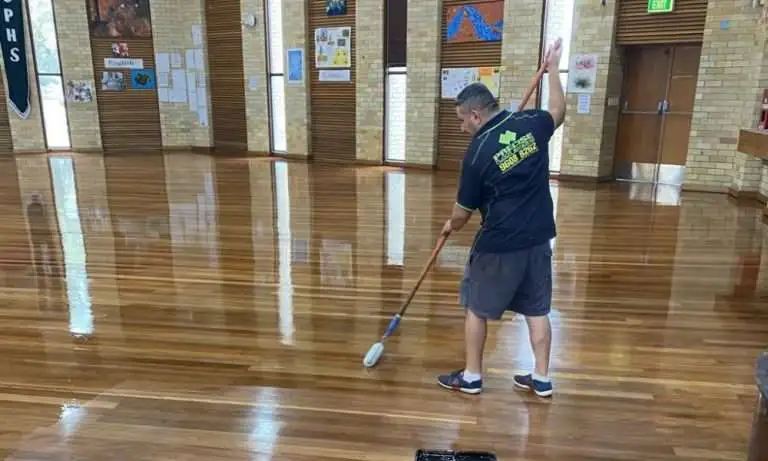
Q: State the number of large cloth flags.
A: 1